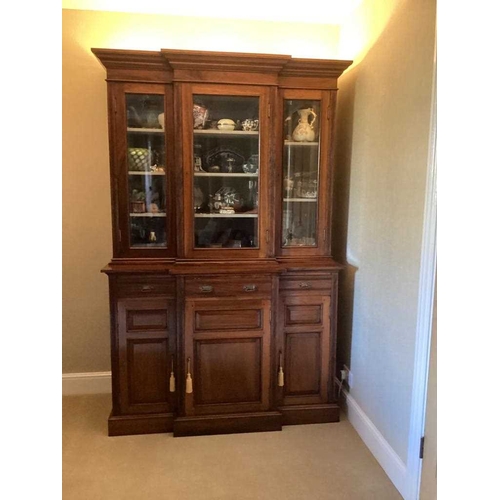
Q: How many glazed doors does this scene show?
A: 3